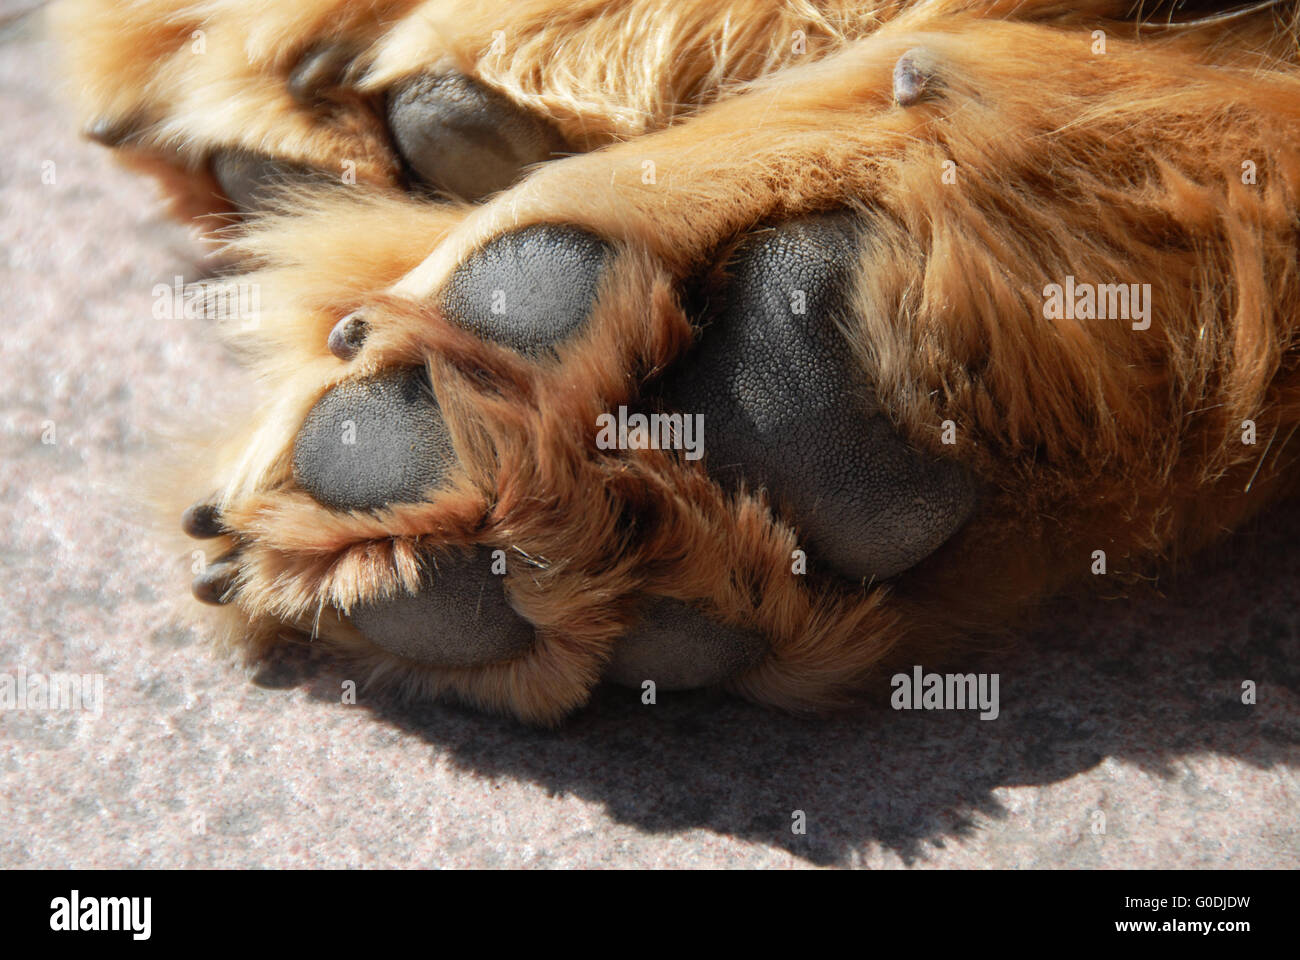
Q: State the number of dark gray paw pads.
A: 7